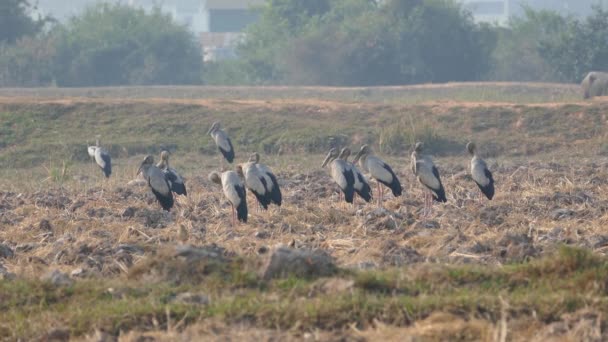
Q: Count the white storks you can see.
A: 12